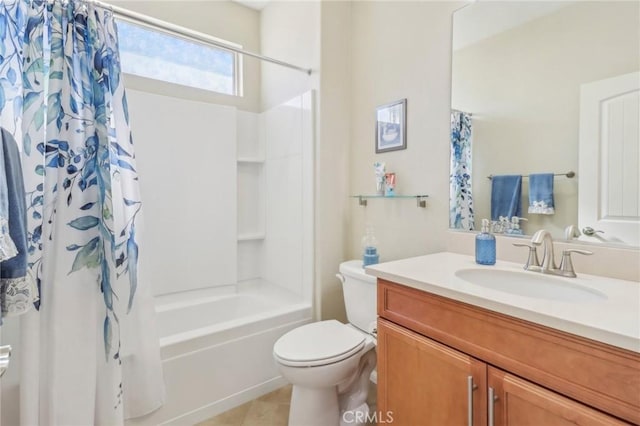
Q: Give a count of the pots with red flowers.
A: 0